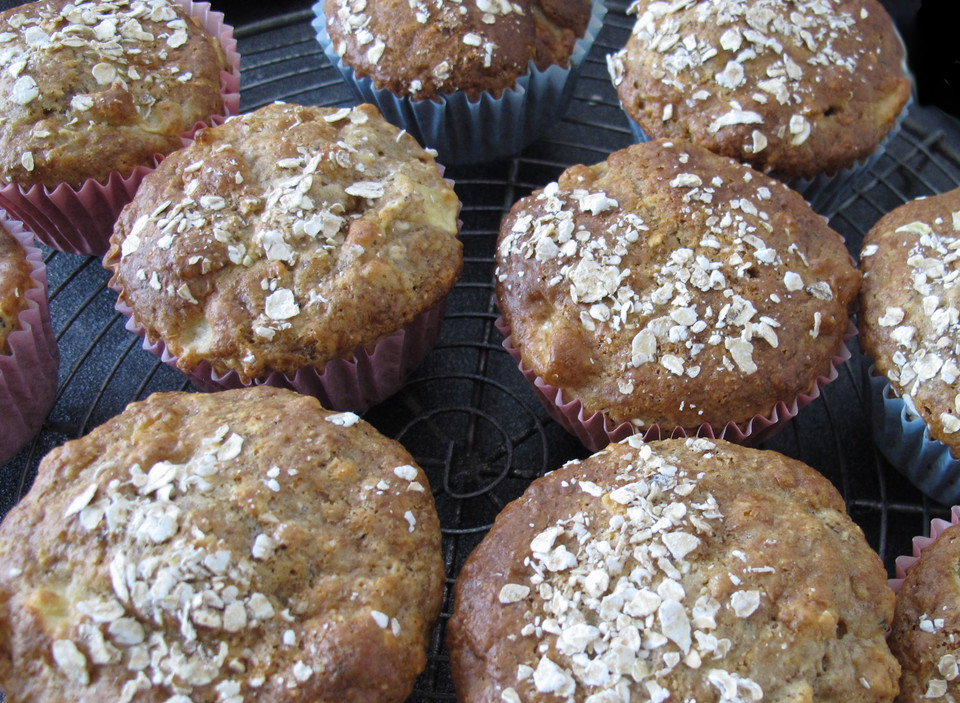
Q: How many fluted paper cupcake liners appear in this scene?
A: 8